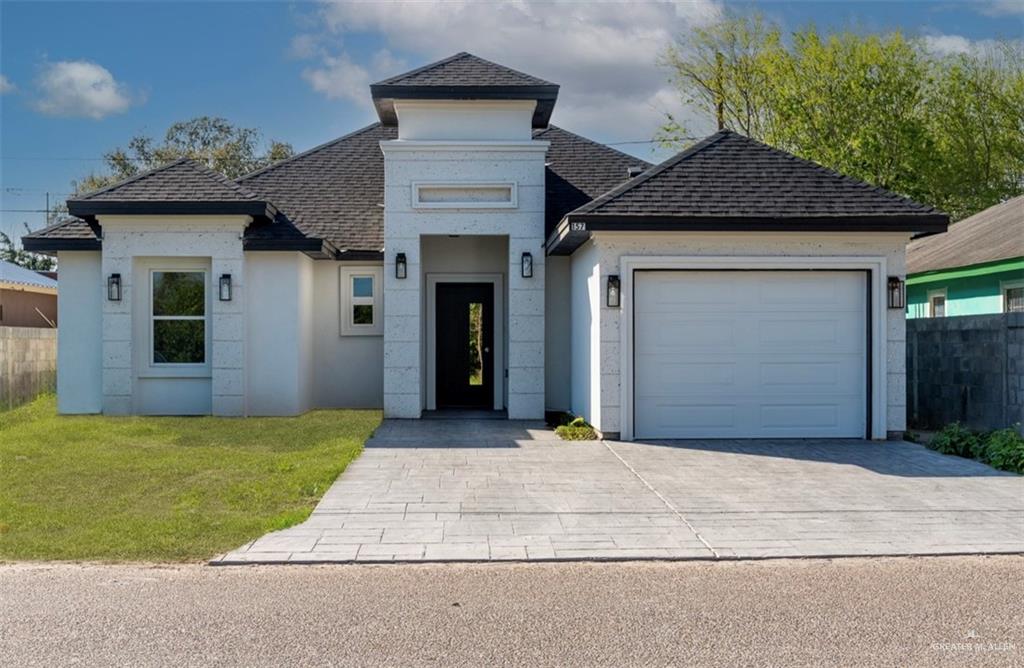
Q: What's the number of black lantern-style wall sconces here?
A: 6